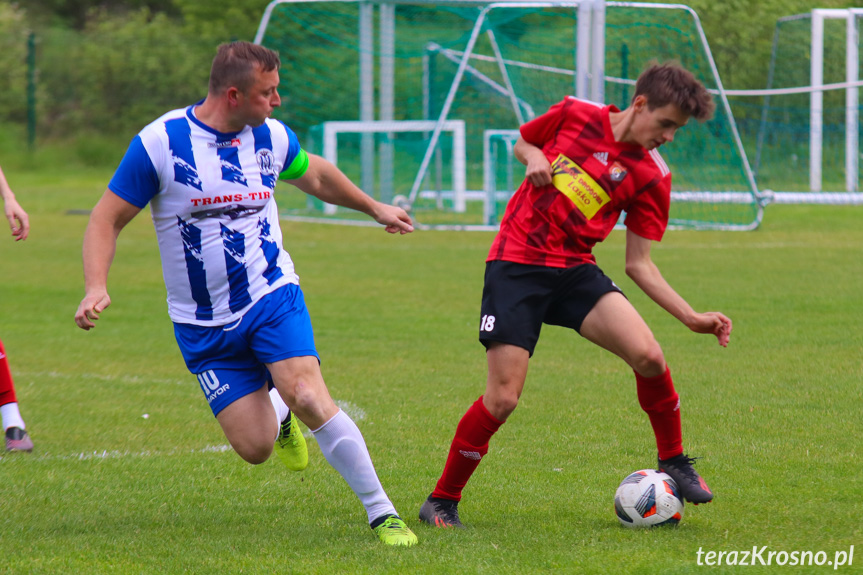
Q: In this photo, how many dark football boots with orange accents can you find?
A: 2